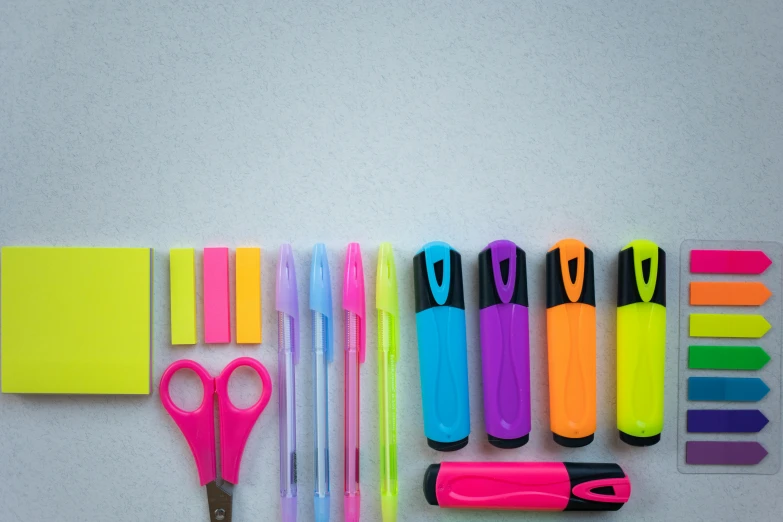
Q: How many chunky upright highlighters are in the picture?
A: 4